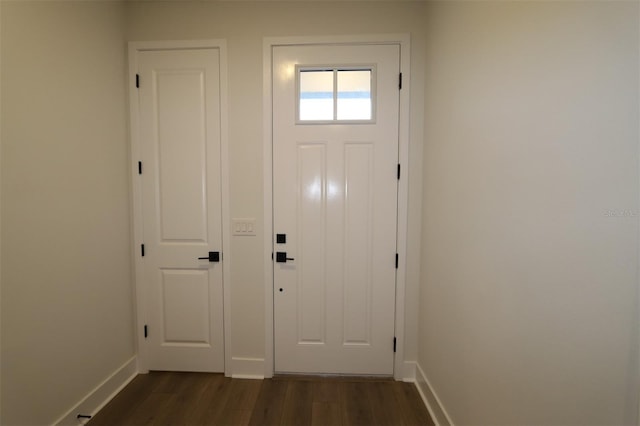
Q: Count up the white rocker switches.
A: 3